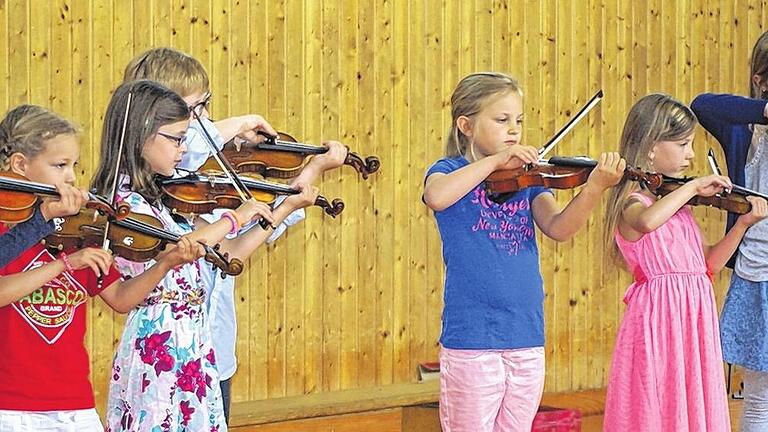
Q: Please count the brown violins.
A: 6